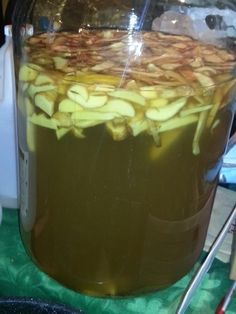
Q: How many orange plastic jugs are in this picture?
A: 0